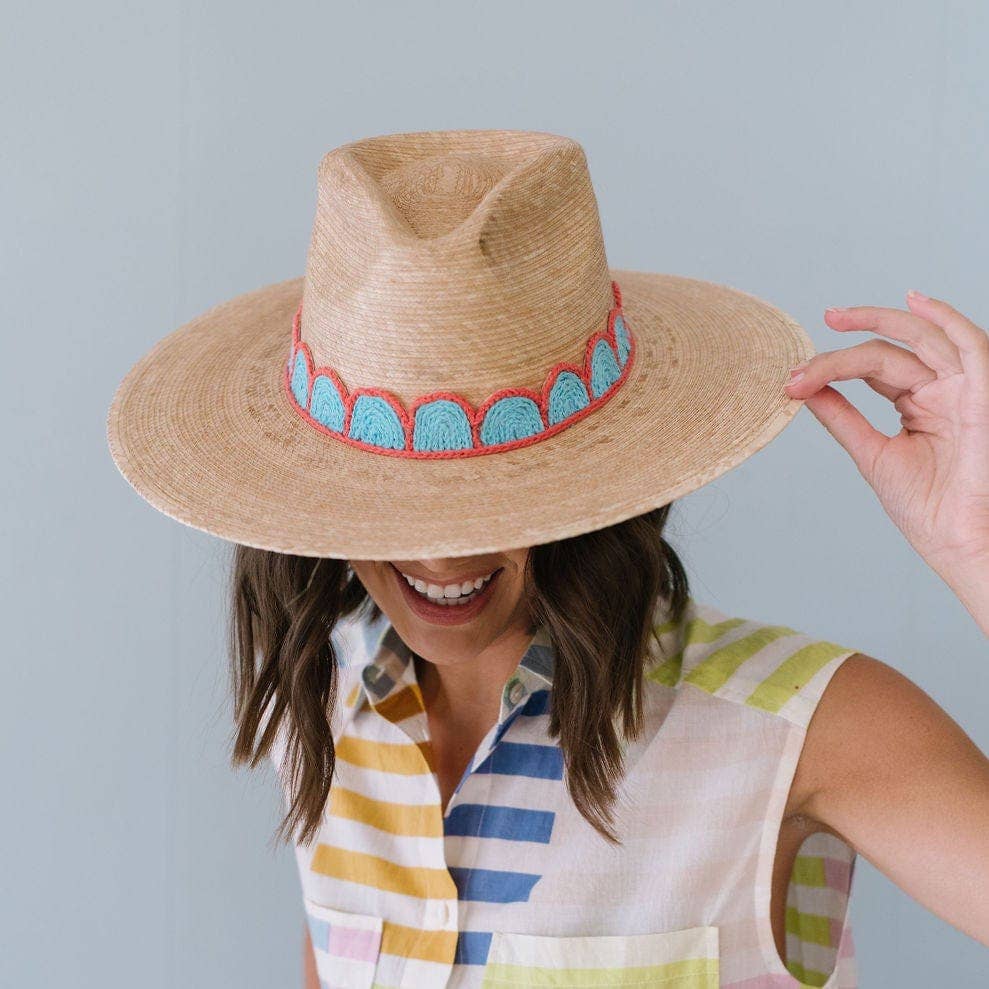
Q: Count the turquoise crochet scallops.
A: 8